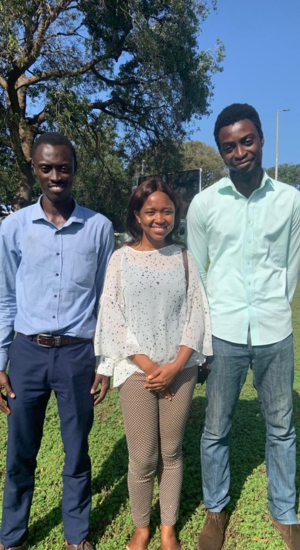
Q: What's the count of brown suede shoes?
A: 2